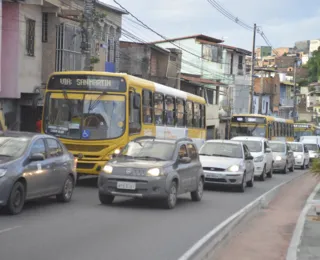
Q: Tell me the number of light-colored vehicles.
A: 5